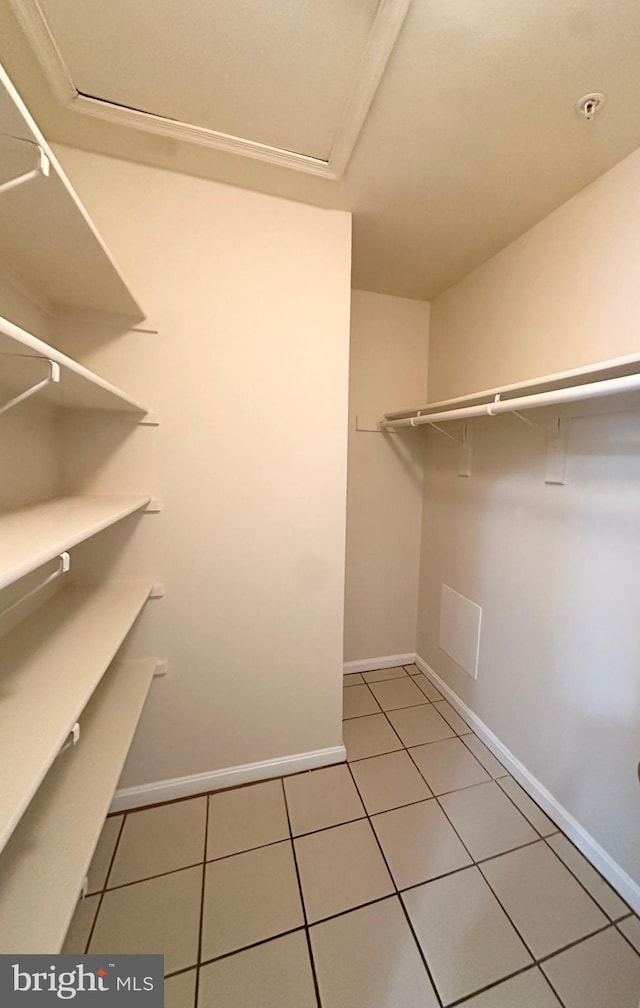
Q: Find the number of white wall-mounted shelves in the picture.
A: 6